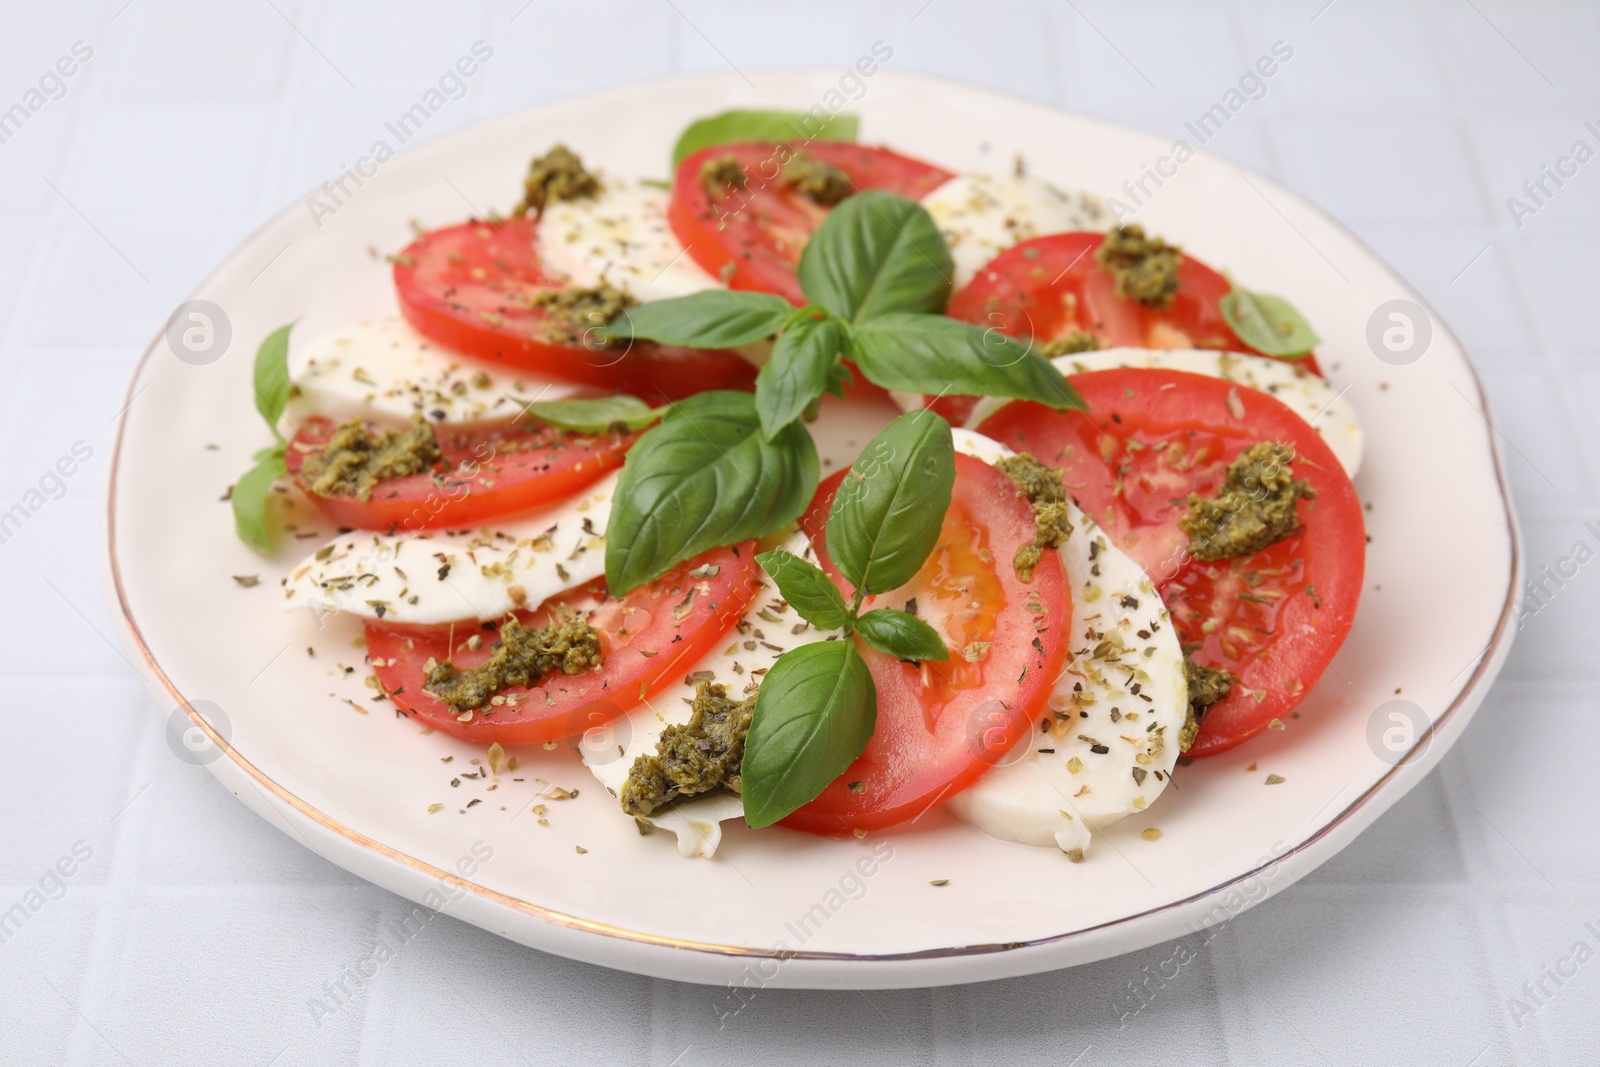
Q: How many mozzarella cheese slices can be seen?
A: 7